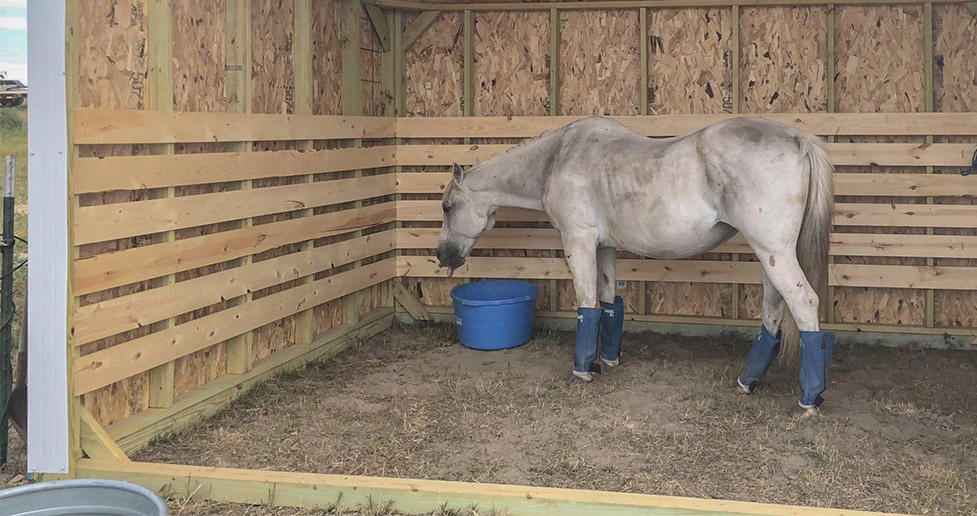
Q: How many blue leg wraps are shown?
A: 4